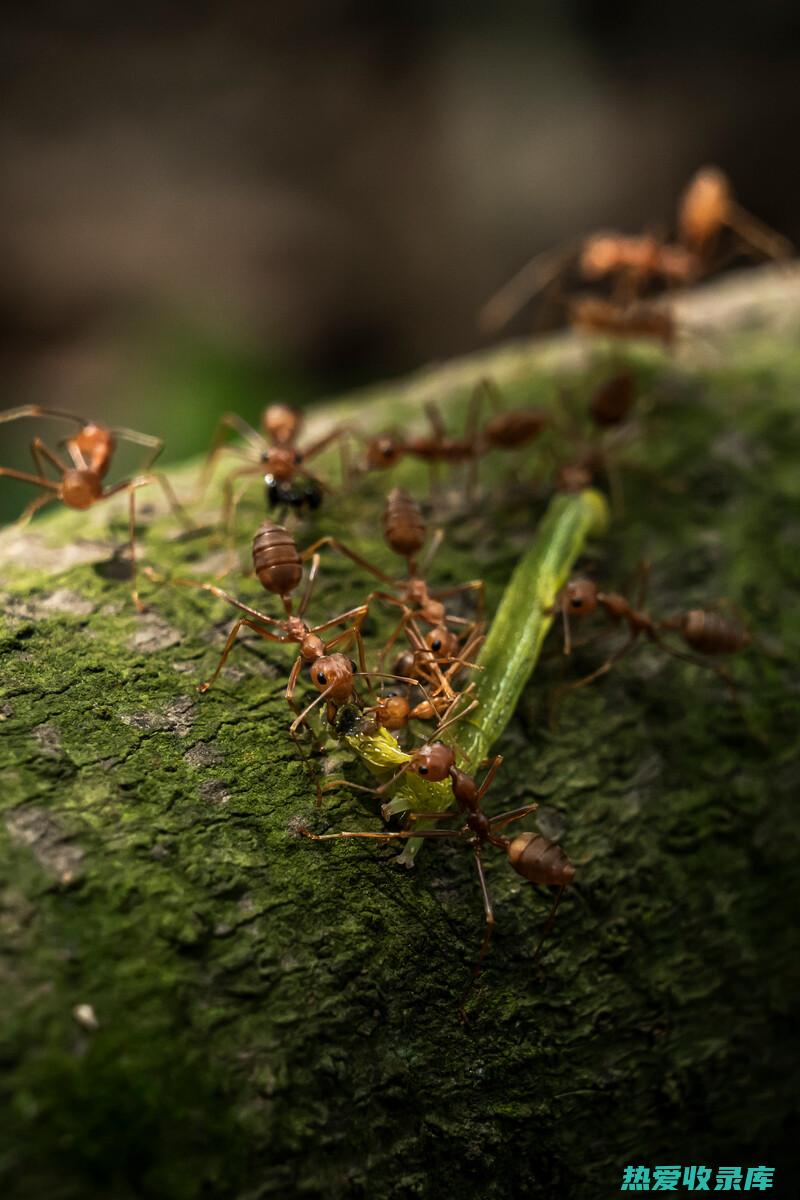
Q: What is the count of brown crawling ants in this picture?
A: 11